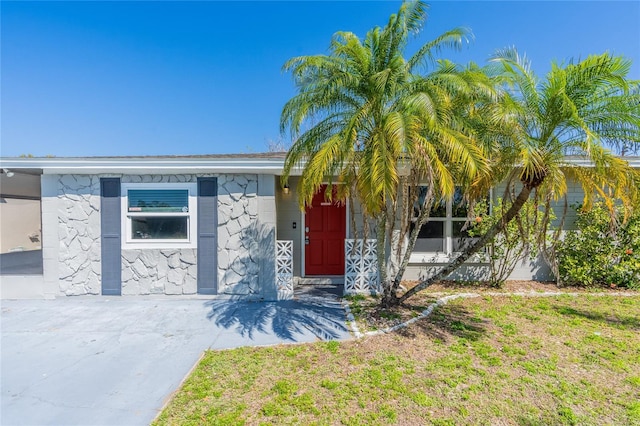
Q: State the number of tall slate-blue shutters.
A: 2